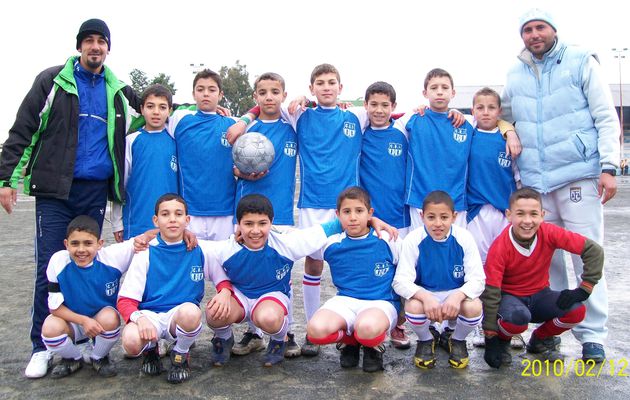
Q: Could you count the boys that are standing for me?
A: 7